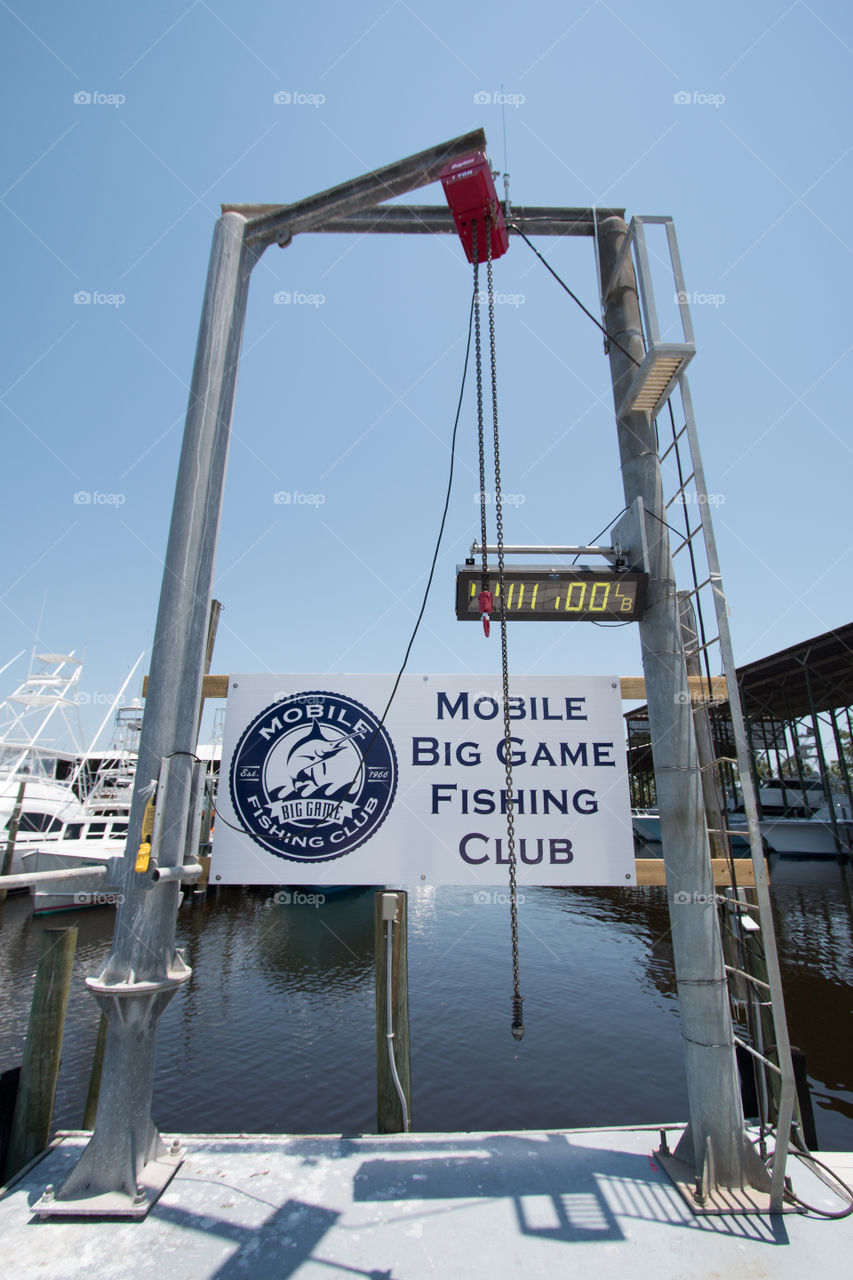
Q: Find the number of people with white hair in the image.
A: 0